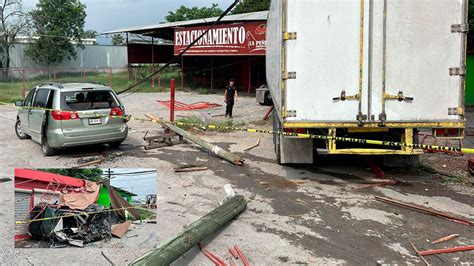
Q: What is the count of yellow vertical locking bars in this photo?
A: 2